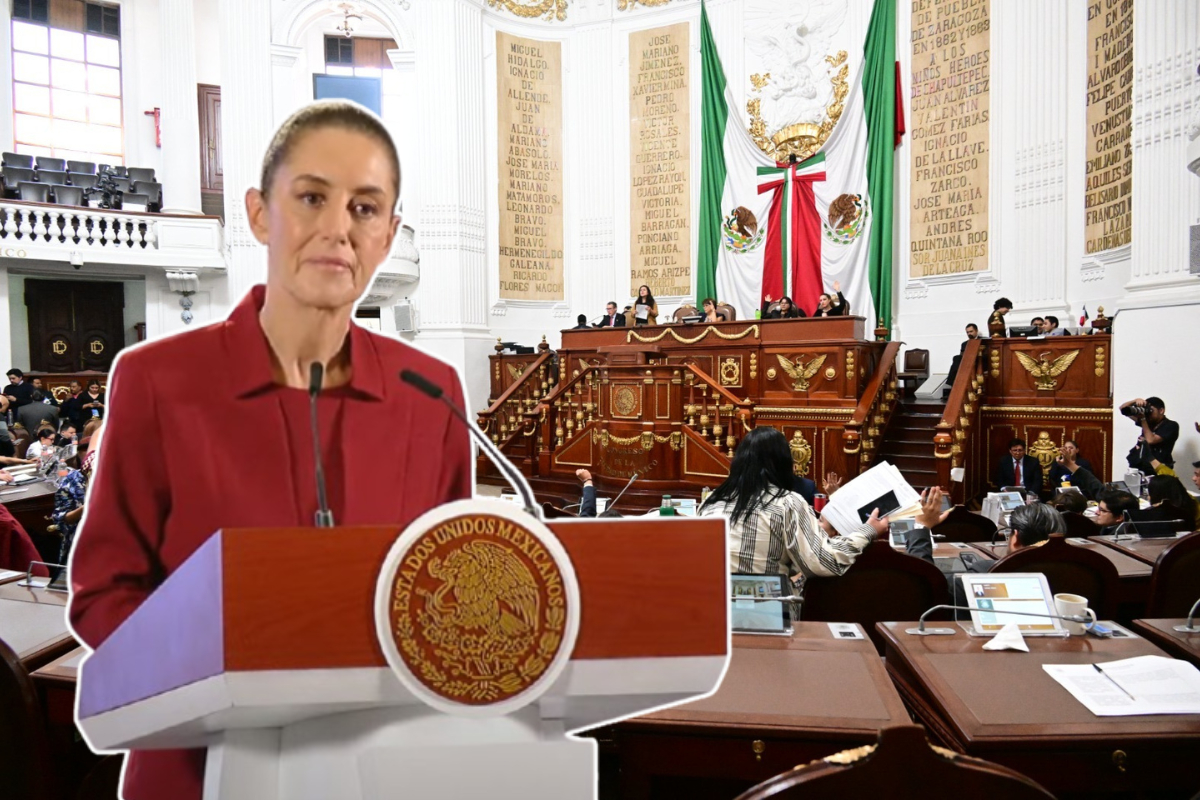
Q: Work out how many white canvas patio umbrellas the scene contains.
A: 0